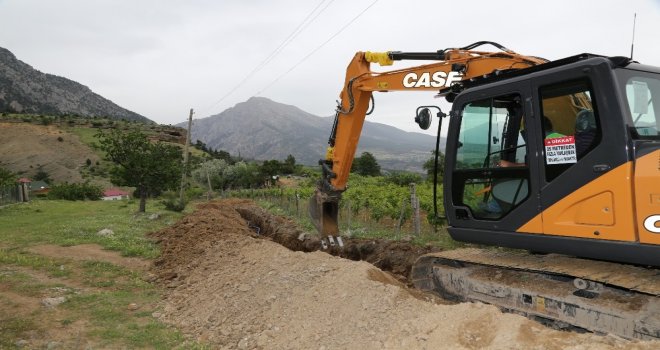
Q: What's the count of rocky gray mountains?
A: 2